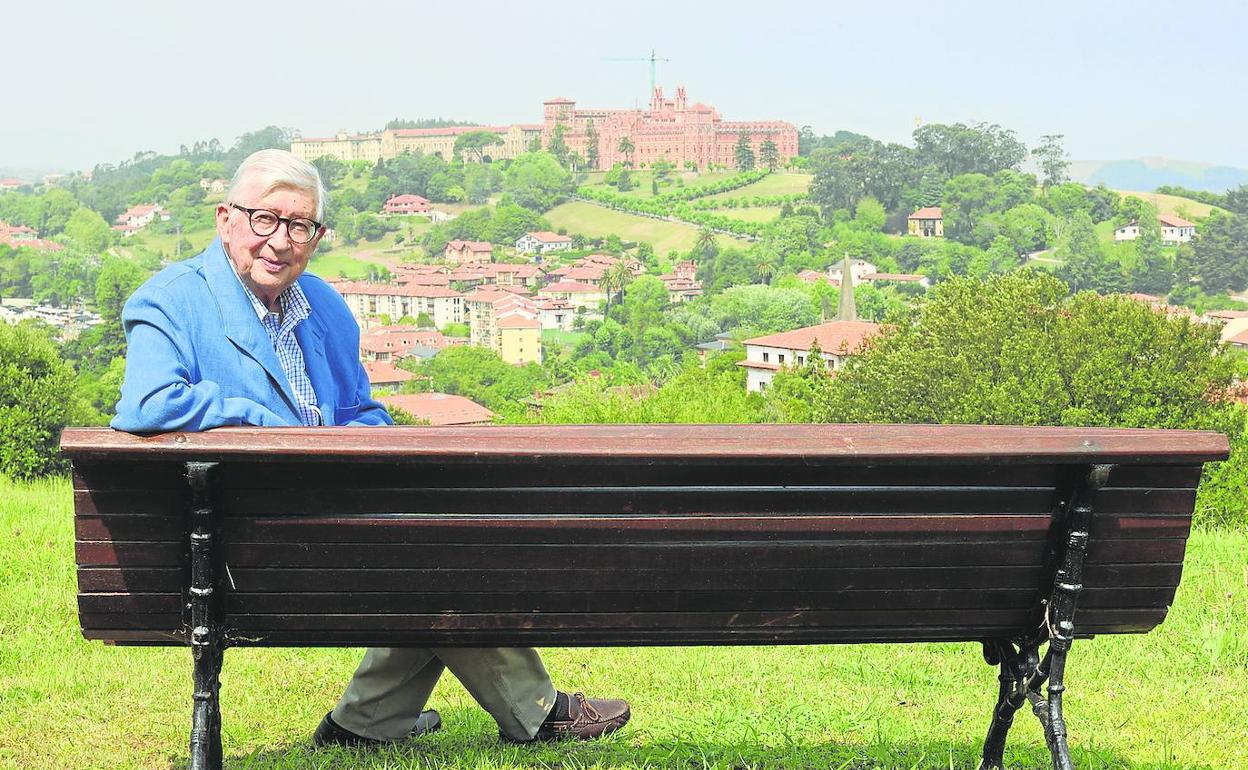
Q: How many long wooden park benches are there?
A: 1